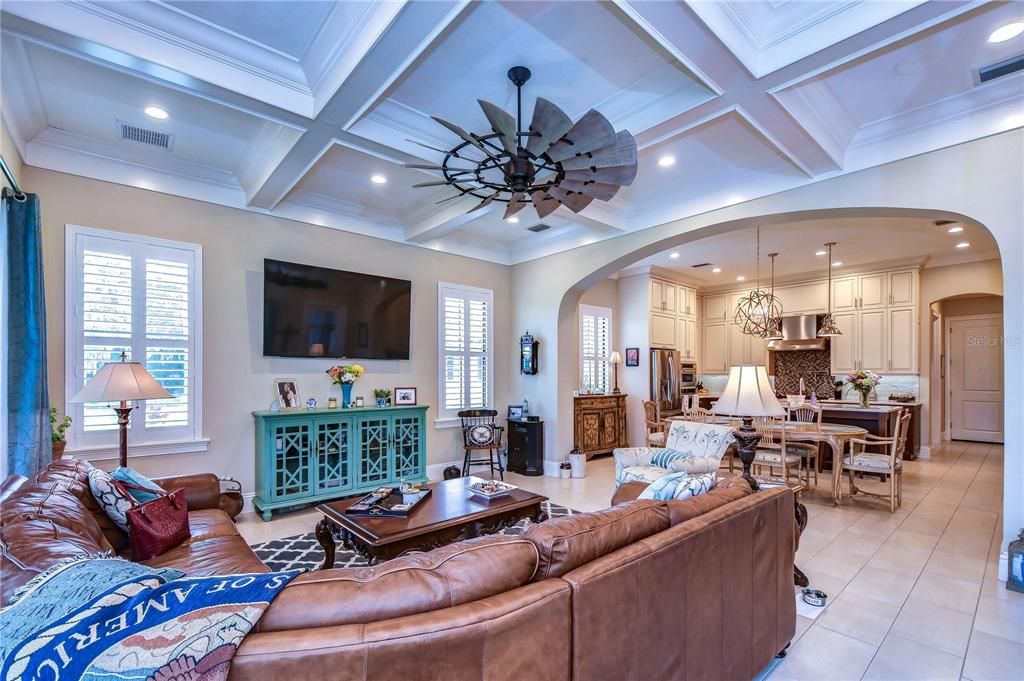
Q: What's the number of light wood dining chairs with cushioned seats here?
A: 5